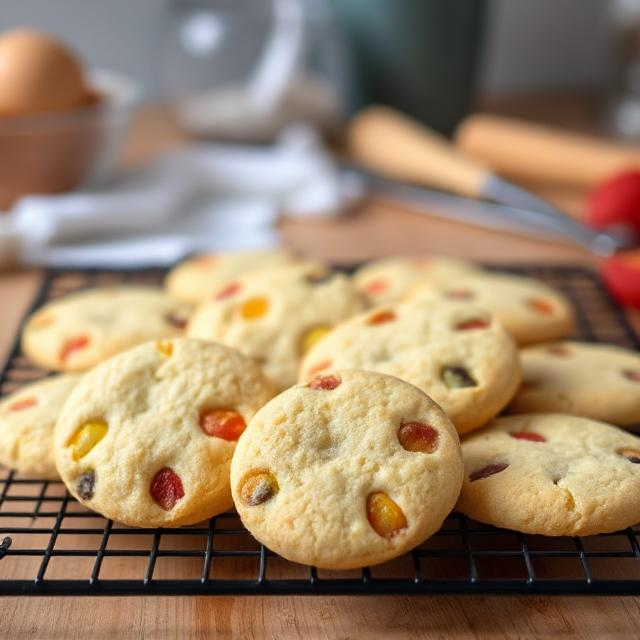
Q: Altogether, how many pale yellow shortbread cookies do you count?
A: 11